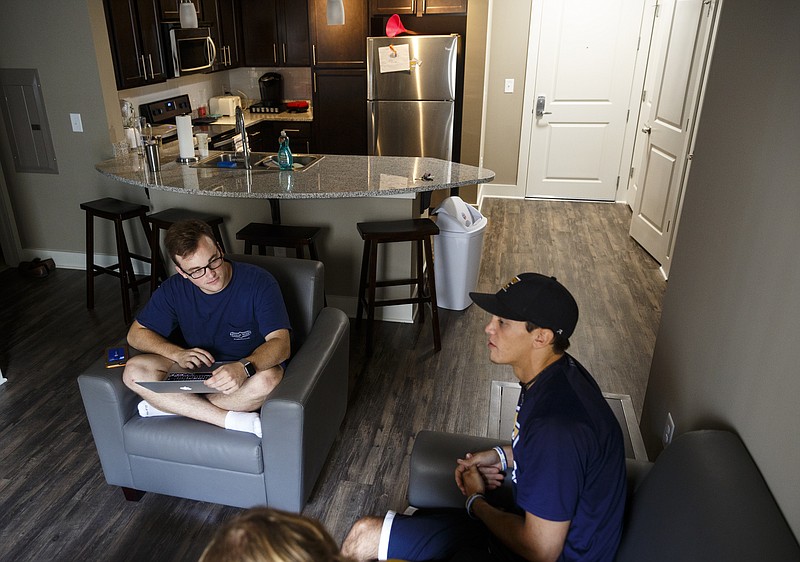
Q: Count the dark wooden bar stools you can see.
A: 4